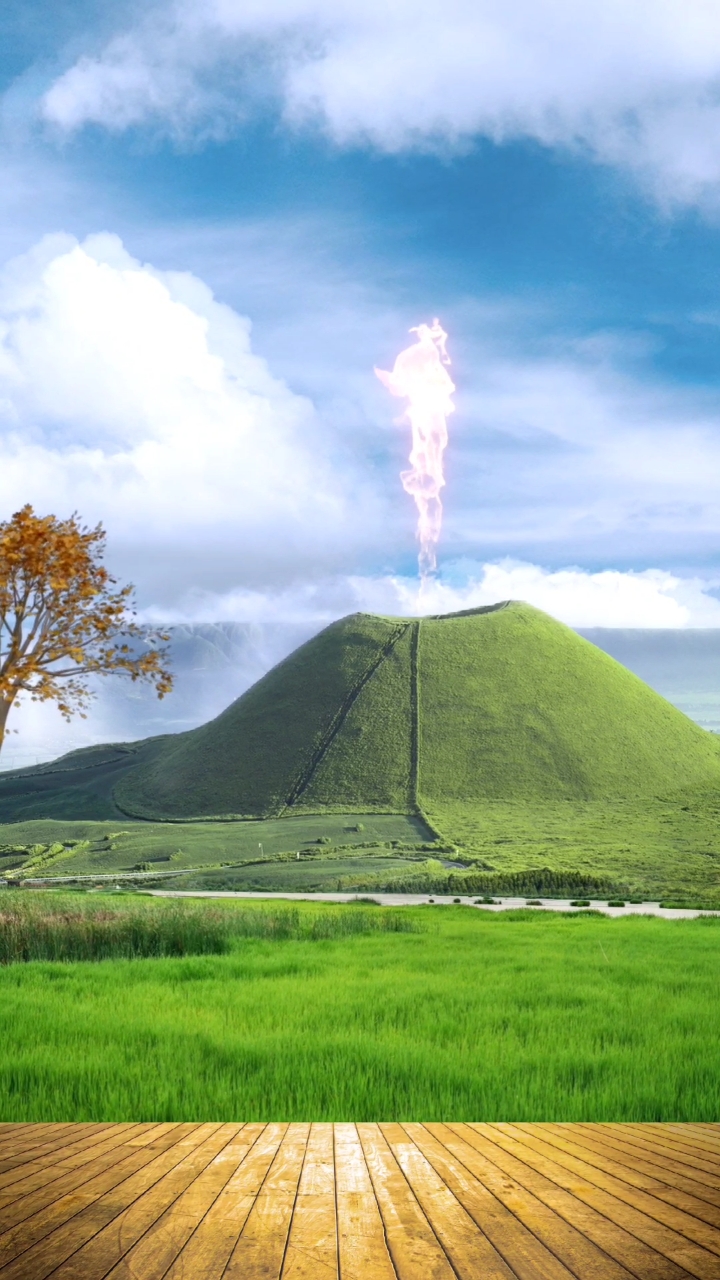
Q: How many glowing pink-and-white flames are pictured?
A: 1